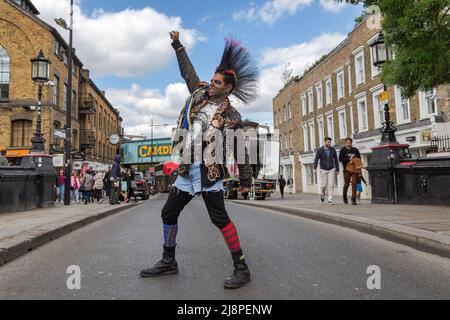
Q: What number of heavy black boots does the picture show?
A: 2